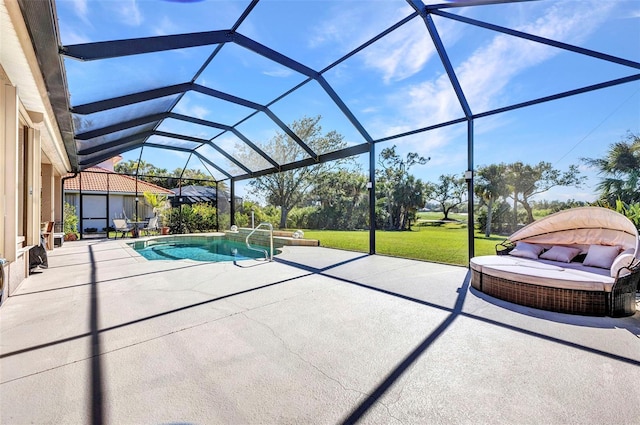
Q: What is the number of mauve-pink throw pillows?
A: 3